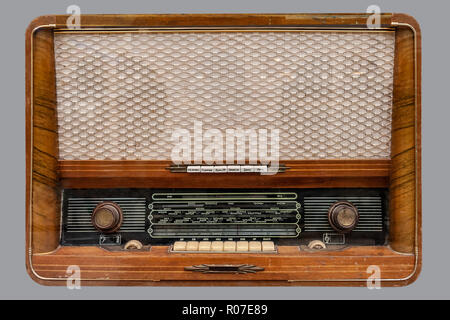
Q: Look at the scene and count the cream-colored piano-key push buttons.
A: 8